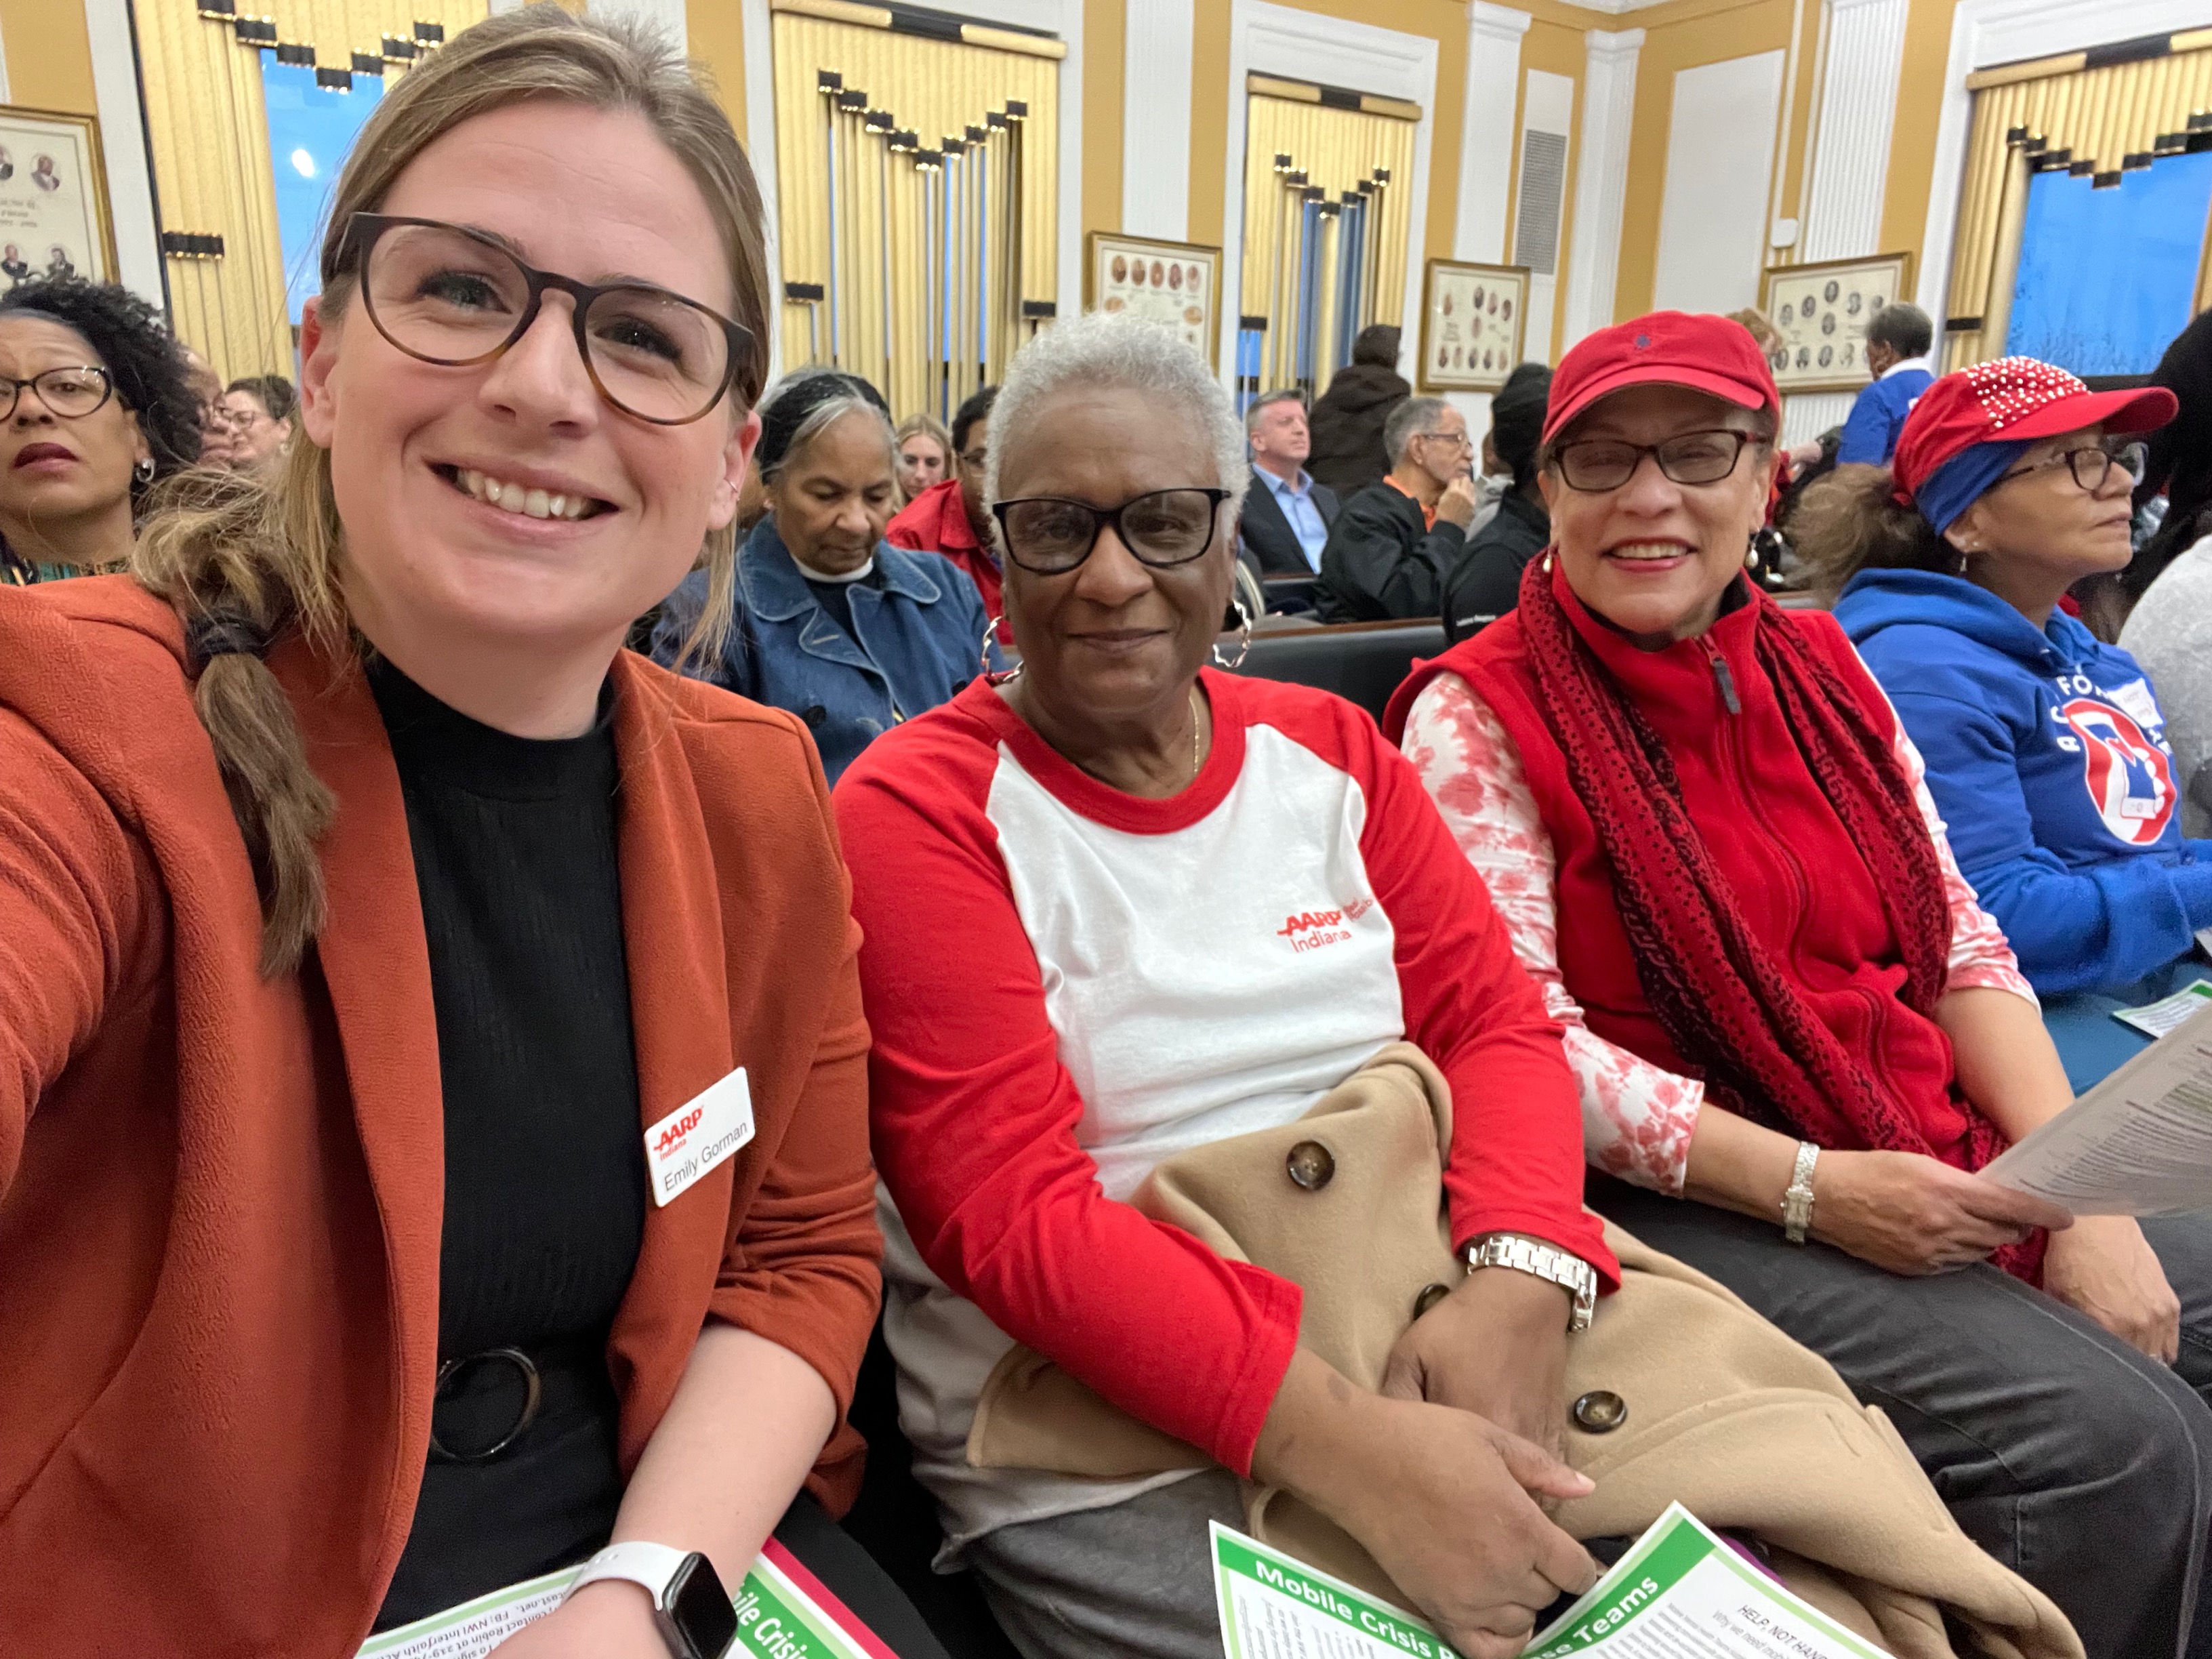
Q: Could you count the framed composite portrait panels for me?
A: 4